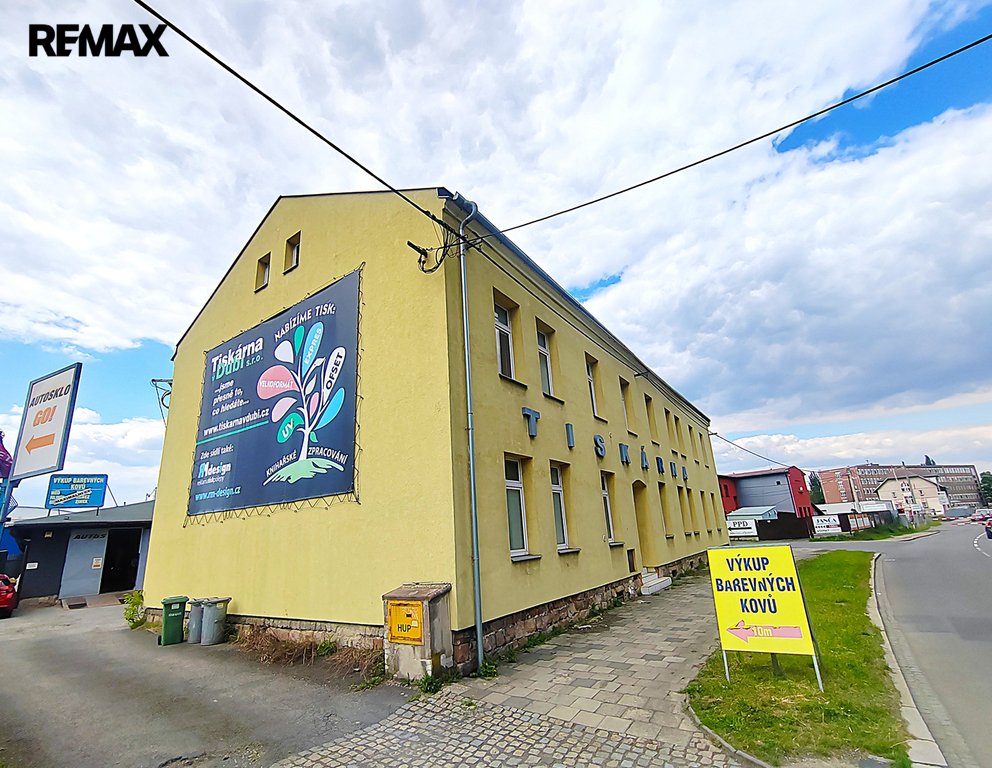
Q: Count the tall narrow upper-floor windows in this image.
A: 9